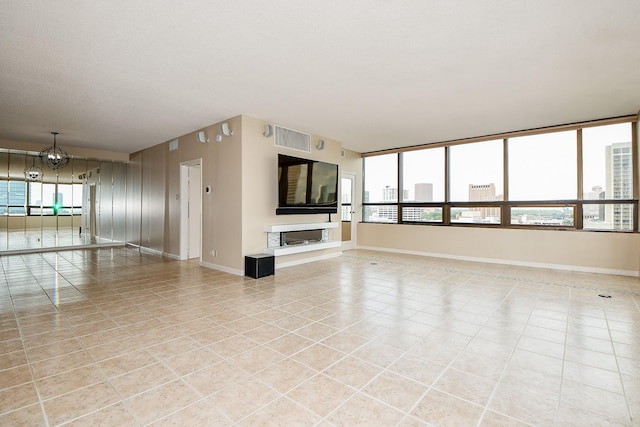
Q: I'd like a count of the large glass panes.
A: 5